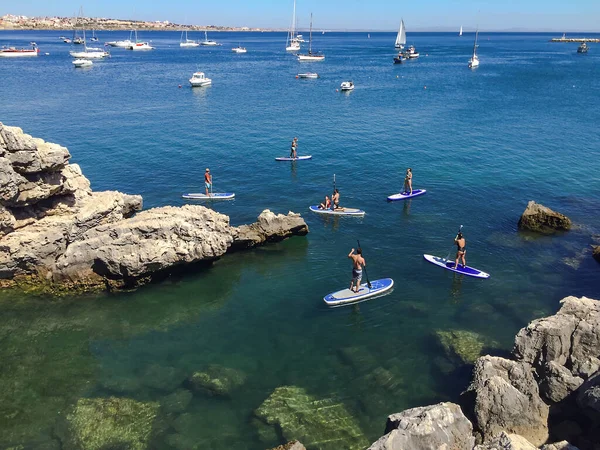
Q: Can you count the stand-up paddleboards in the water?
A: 6